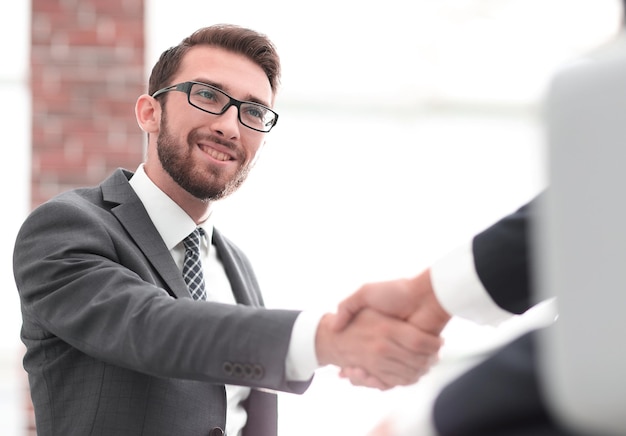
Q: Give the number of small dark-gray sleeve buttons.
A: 4